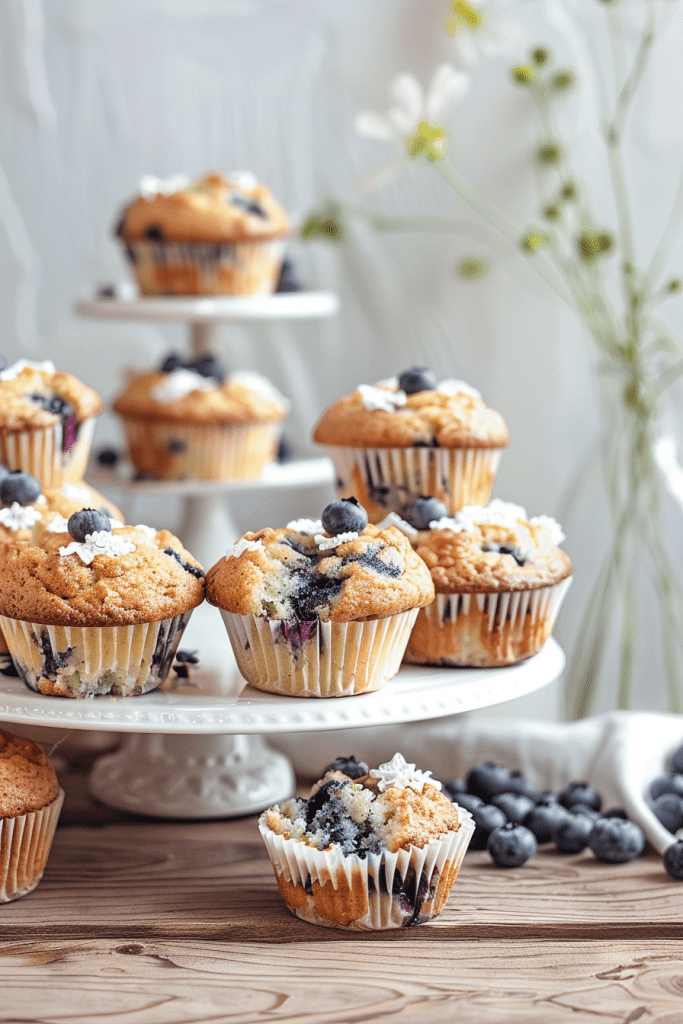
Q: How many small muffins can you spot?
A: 10